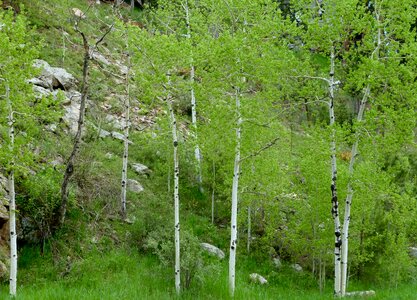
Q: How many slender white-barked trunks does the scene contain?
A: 7